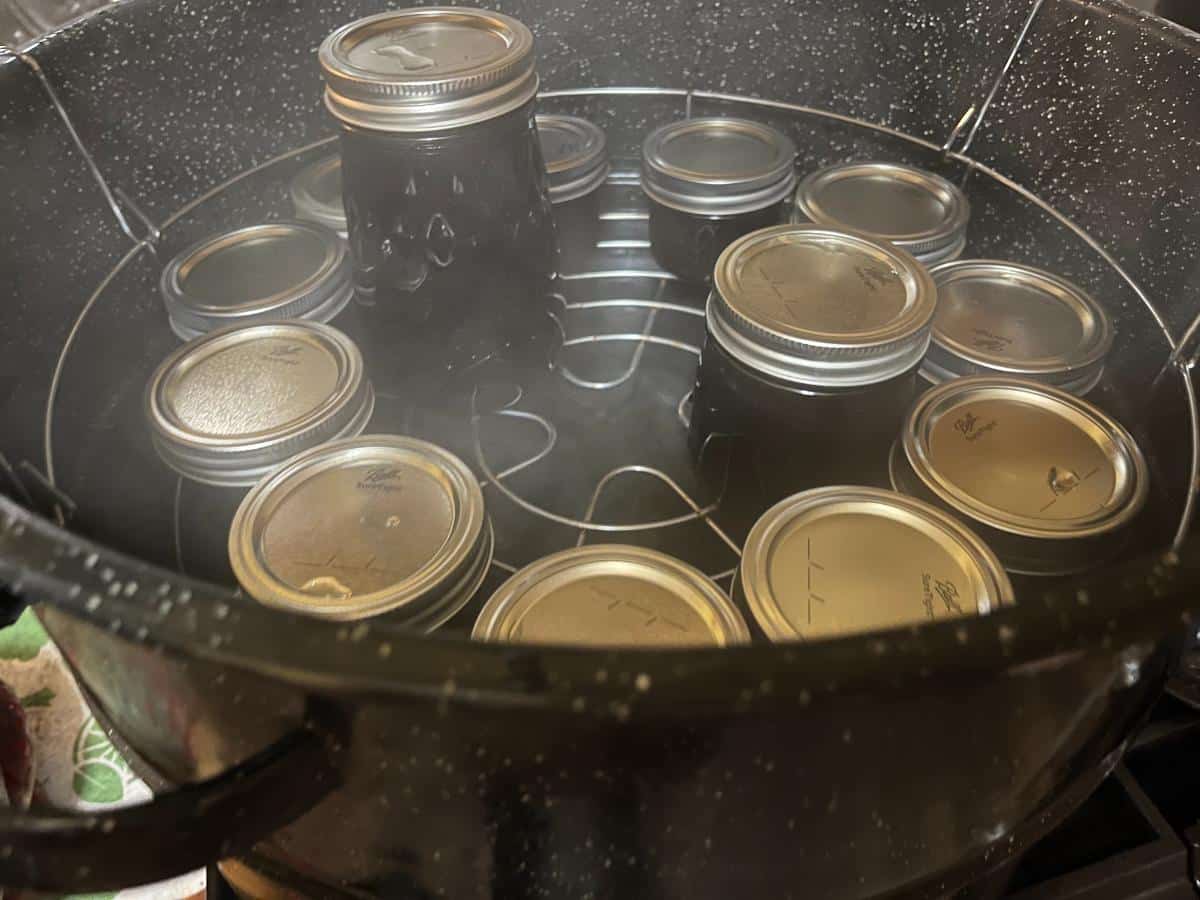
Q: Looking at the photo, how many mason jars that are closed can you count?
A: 13